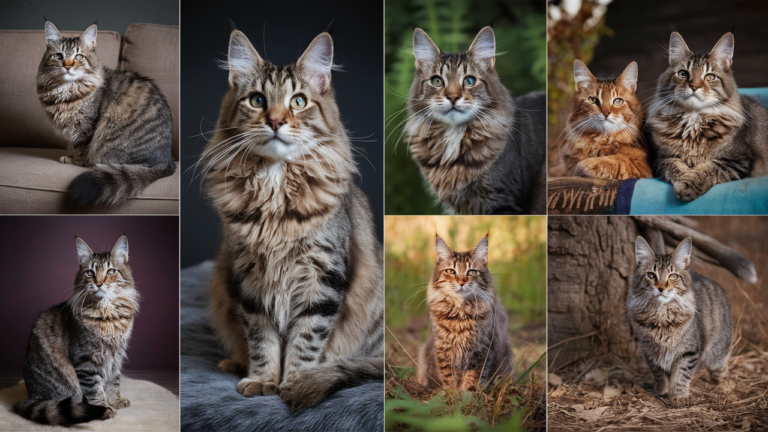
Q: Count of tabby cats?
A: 8